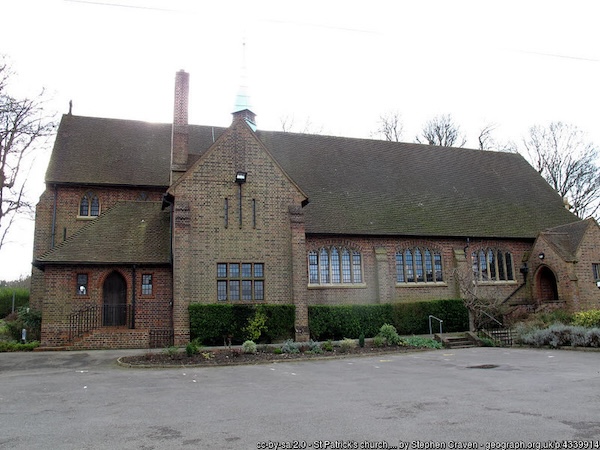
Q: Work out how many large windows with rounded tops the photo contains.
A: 3